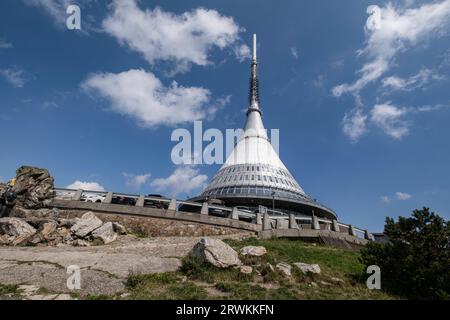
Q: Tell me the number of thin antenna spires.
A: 1